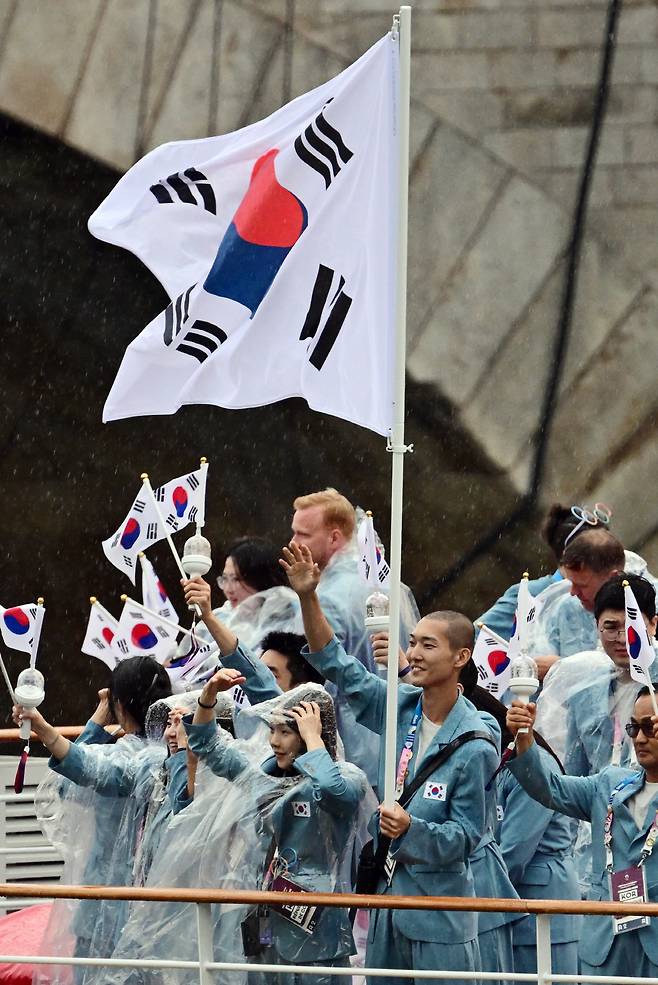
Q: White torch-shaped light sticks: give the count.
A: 4